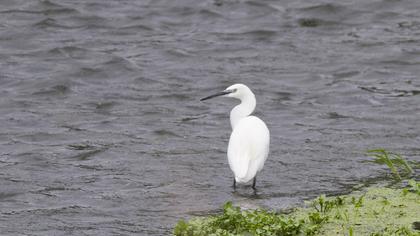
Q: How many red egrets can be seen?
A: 0